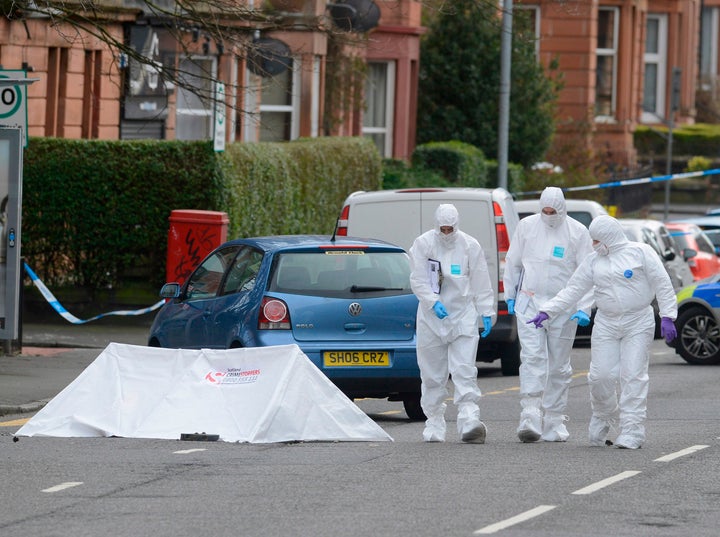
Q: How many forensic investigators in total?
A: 3